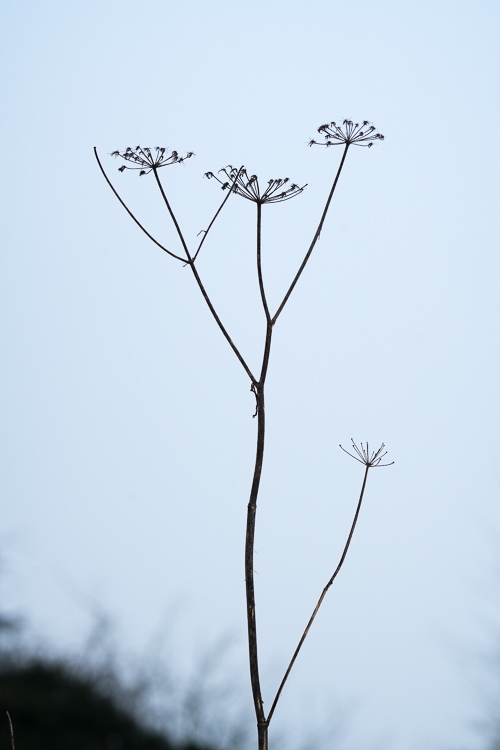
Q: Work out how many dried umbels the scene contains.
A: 4